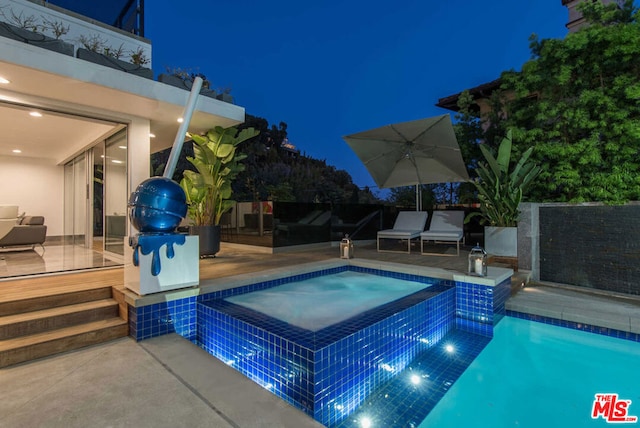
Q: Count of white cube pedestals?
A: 1